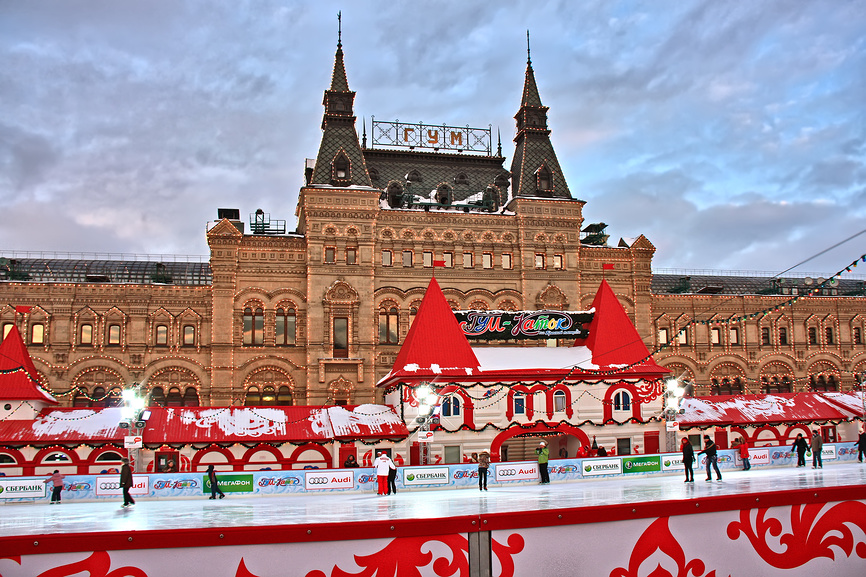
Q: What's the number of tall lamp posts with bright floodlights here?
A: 3